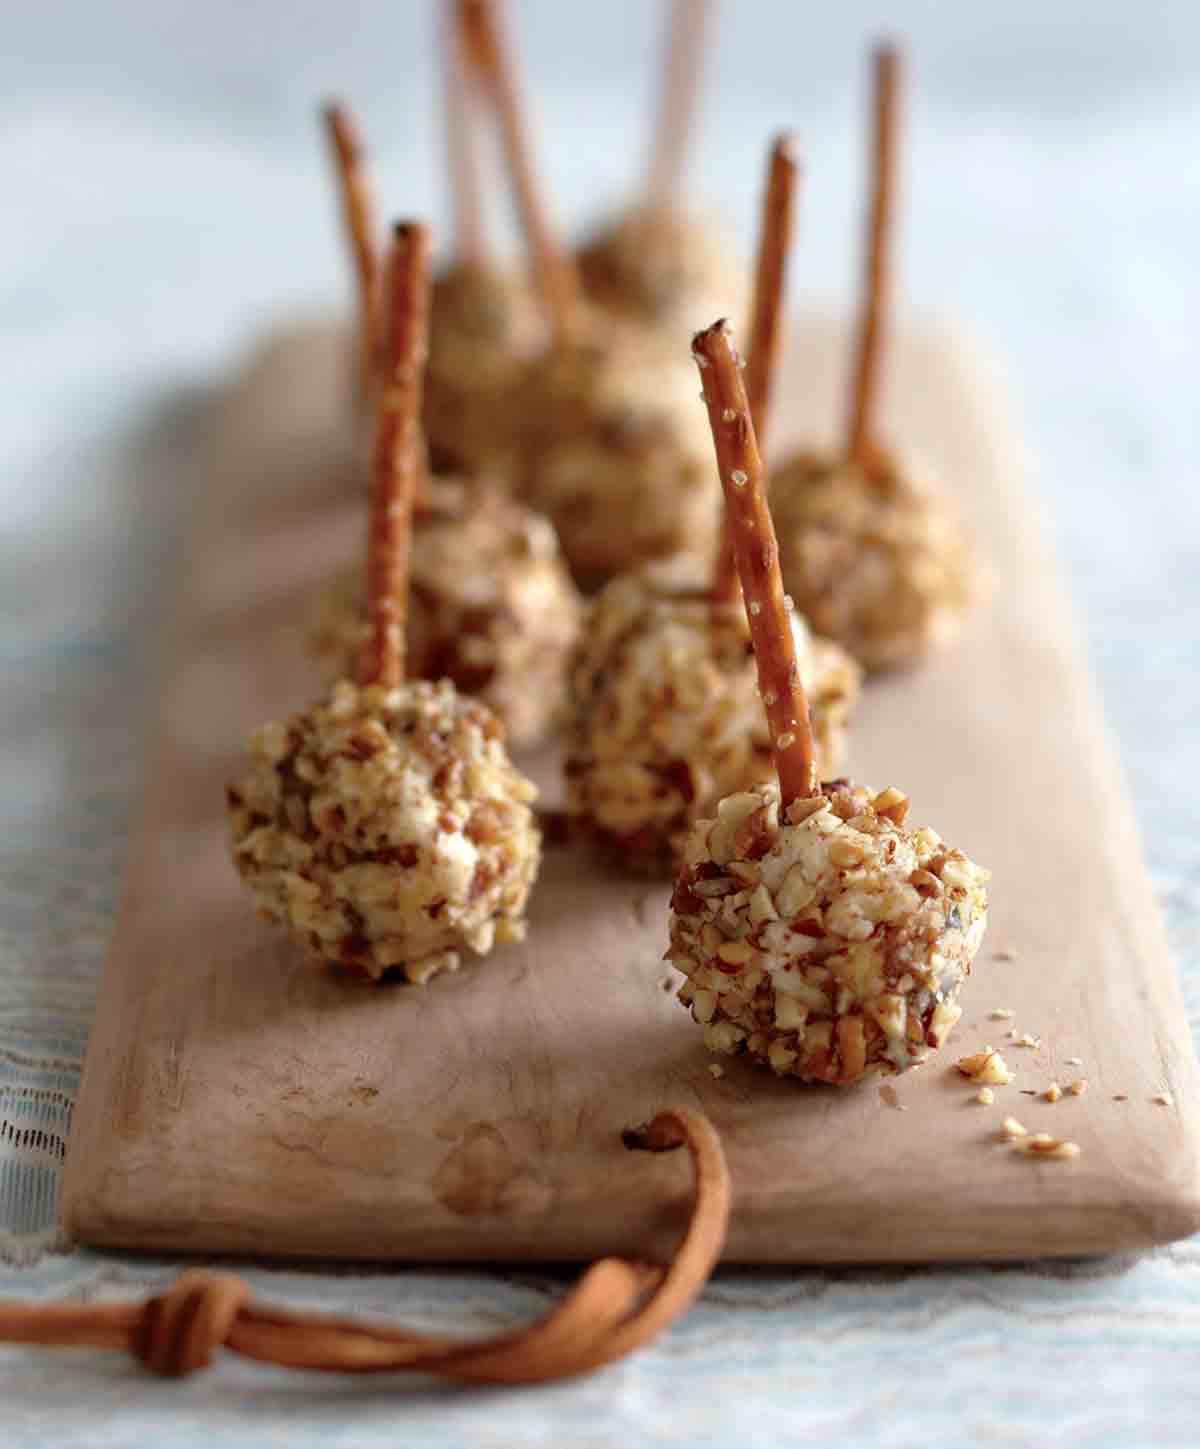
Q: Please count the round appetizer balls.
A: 8